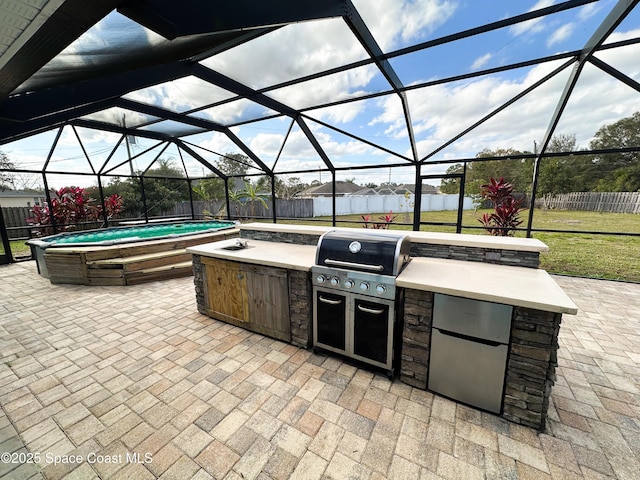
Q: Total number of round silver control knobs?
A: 5